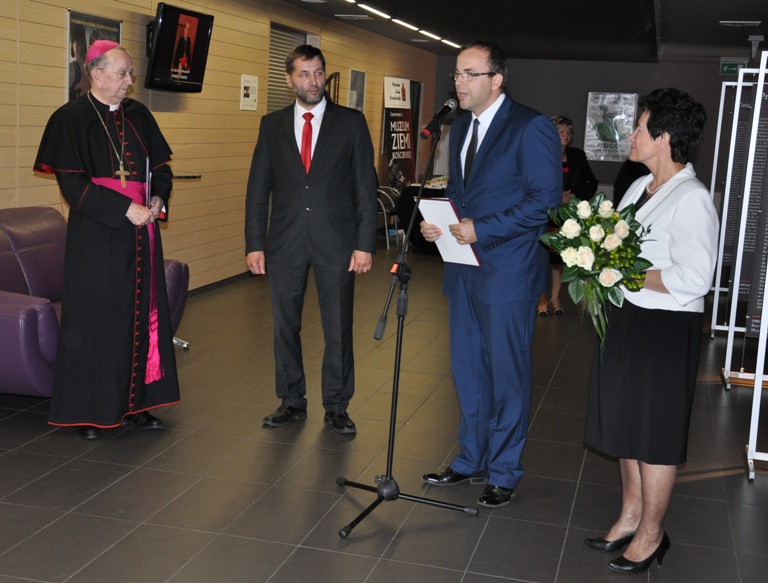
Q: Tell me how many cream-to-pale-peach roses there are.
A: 9